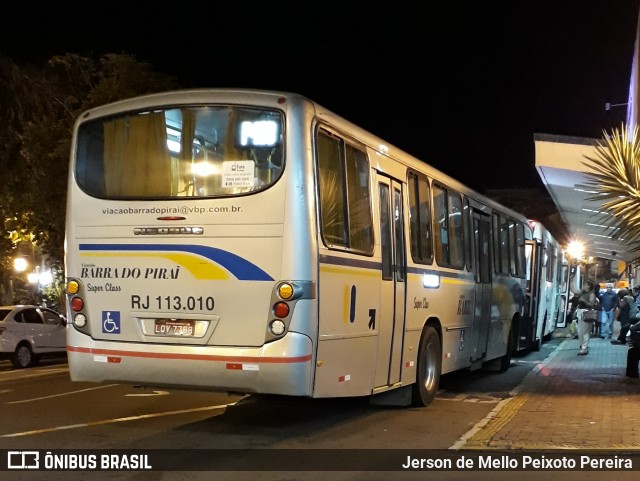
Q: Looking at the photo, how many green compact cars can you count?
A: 0